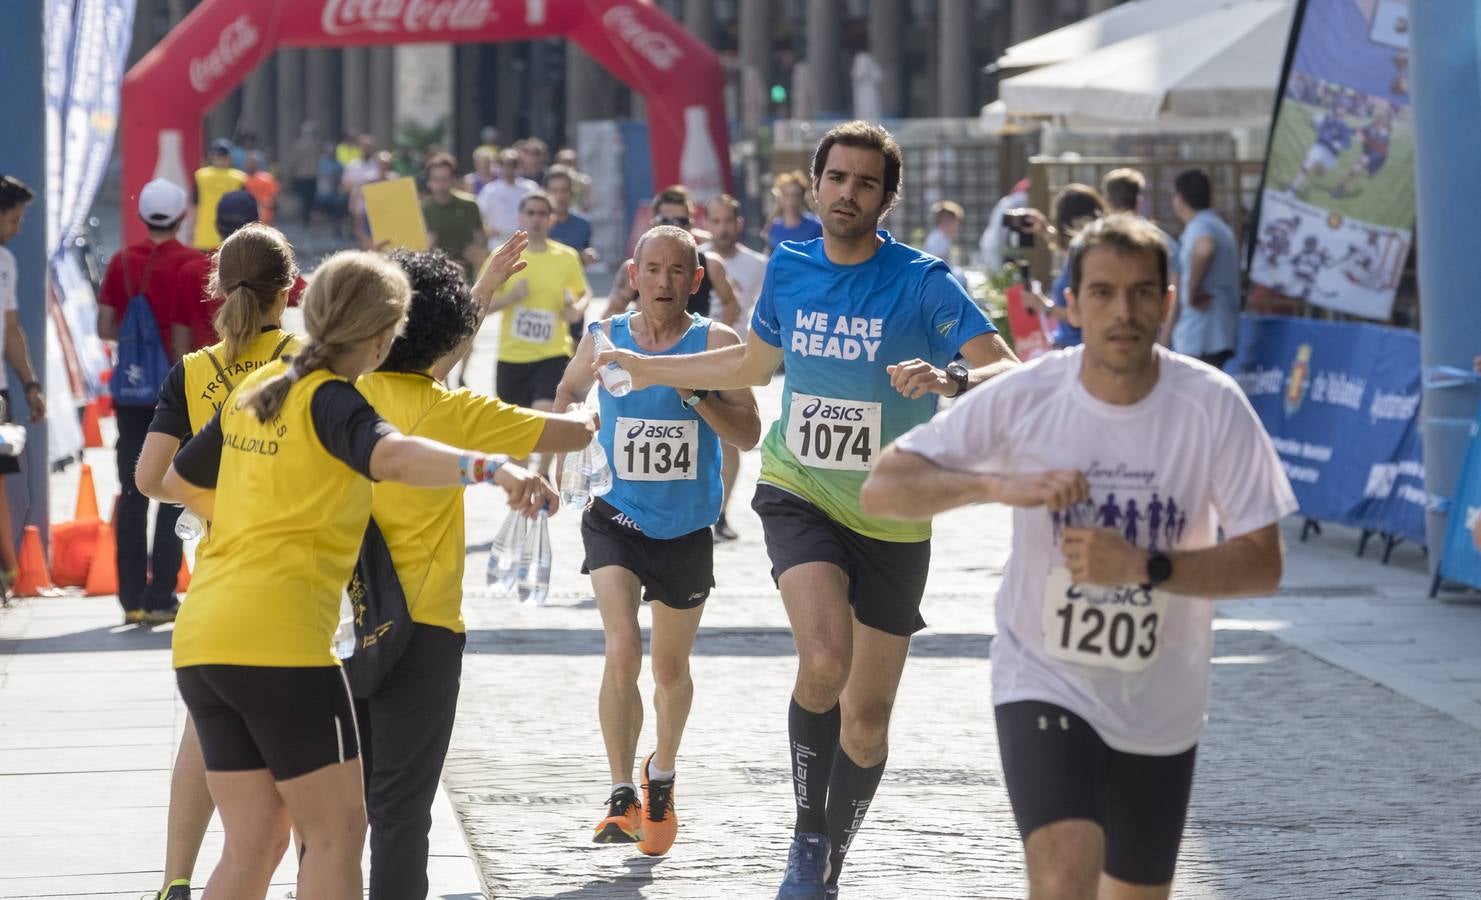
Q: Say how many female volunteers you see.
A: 3